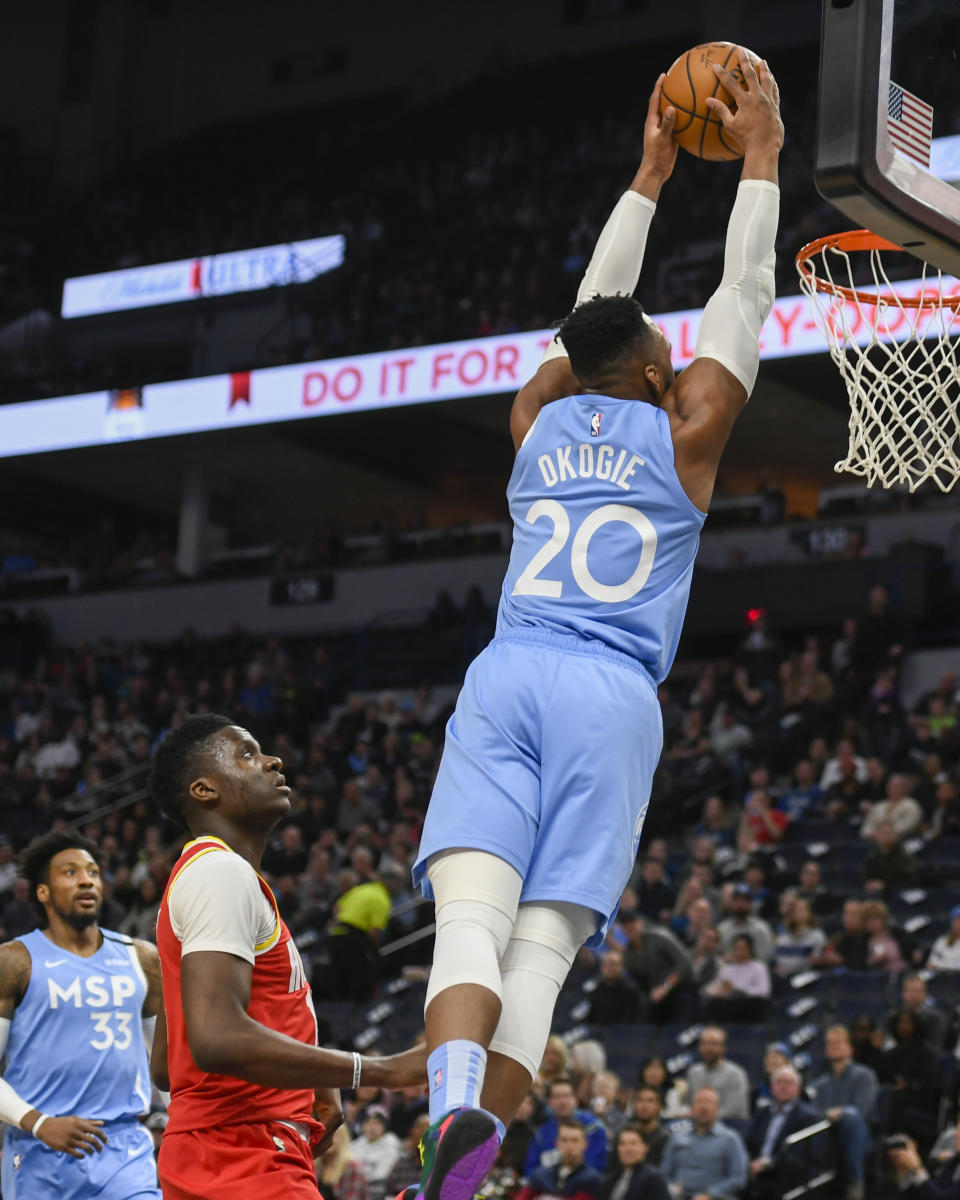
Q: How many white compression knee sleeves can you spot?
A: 2